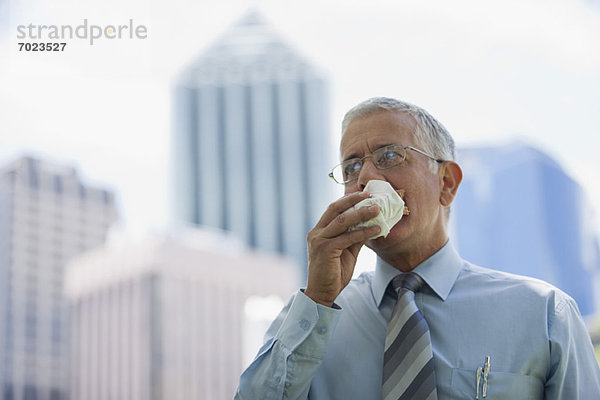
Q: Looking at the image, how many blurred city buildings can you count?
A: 4